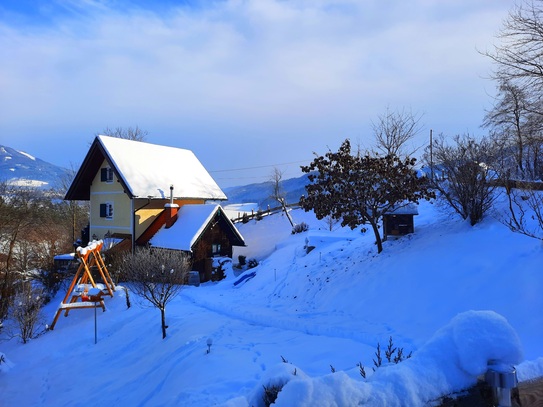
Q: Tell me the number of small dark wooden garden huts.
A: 1